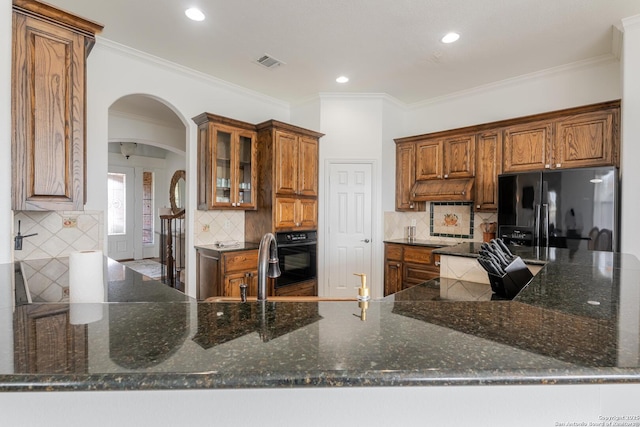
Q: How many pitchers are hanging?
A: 0